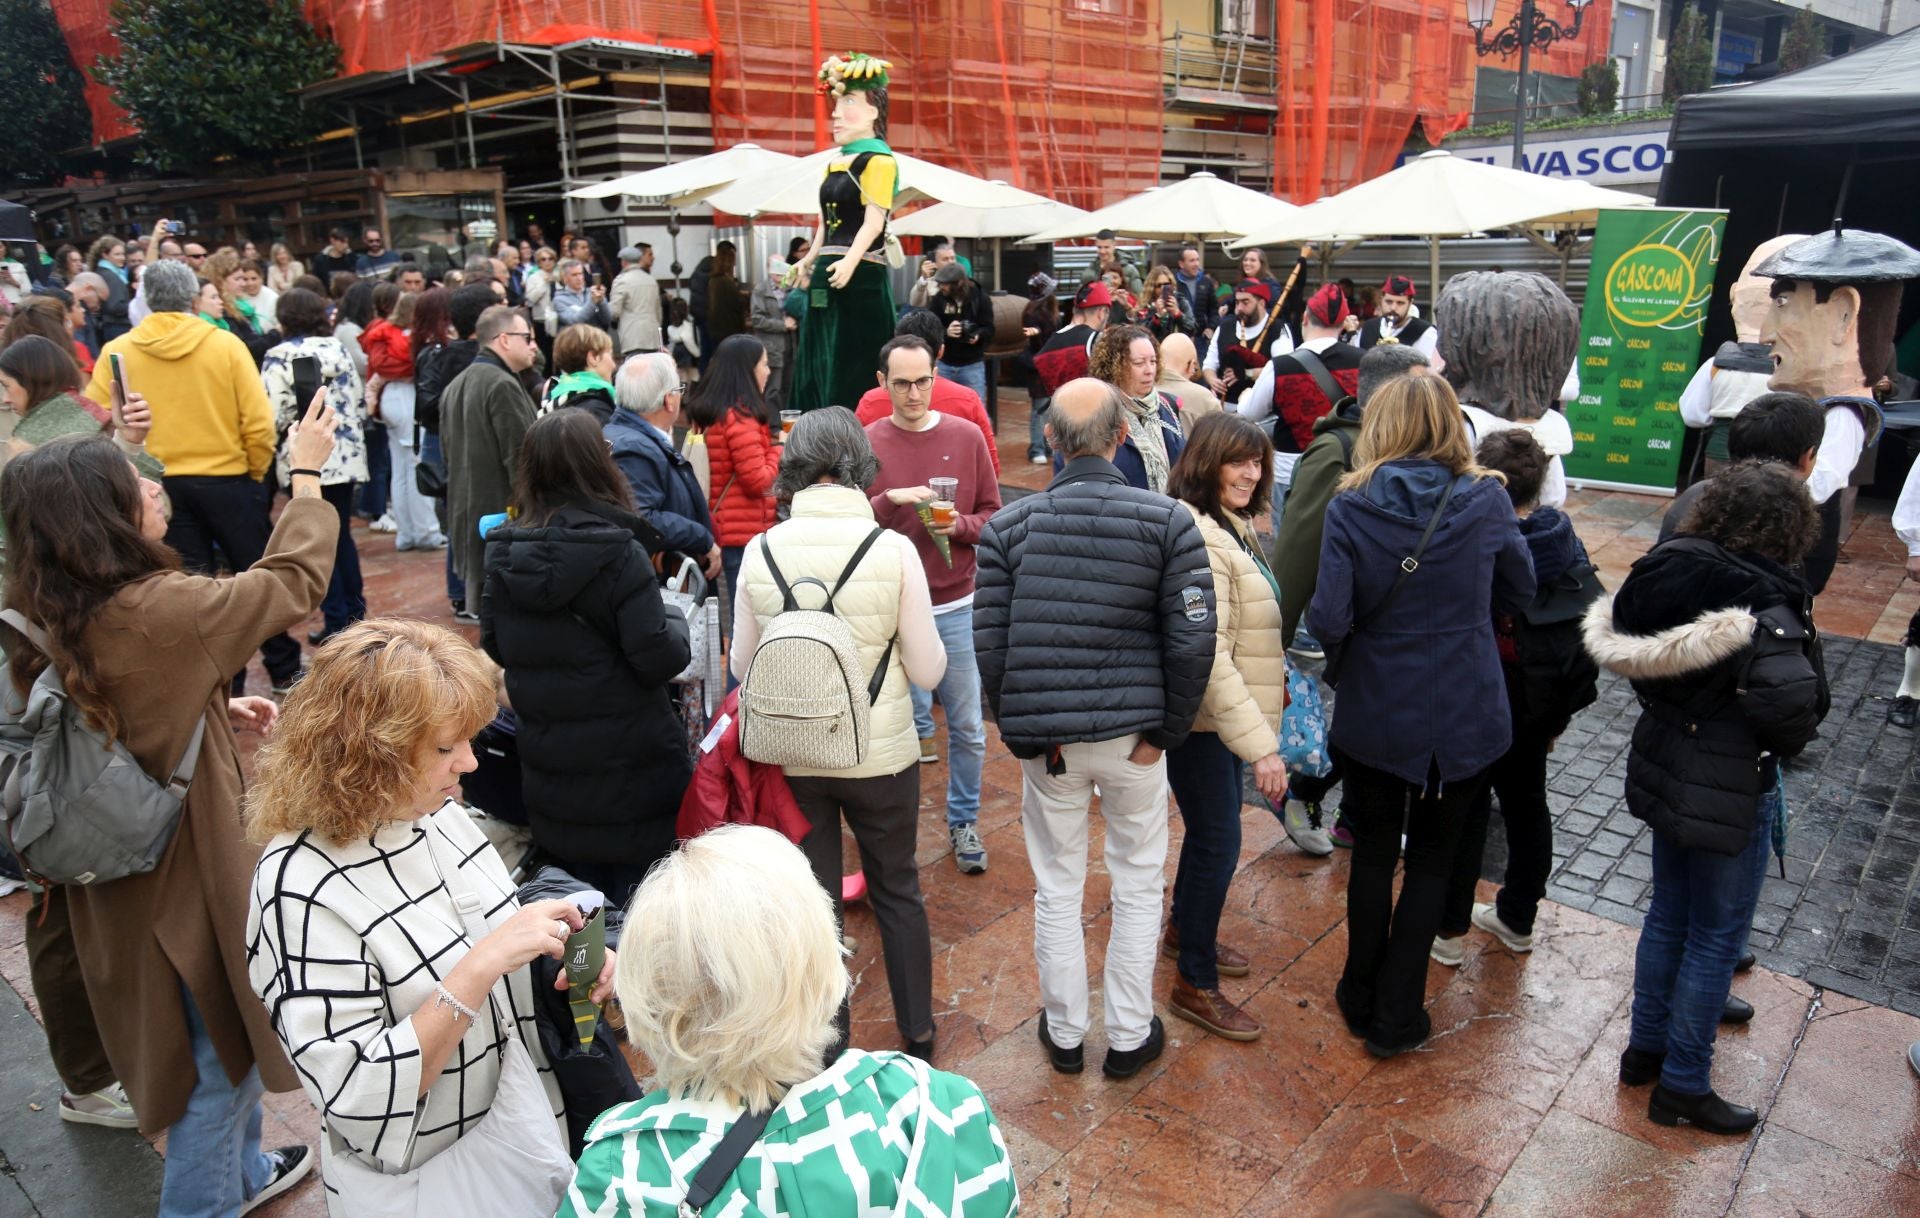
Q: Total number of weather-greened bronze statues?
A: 0